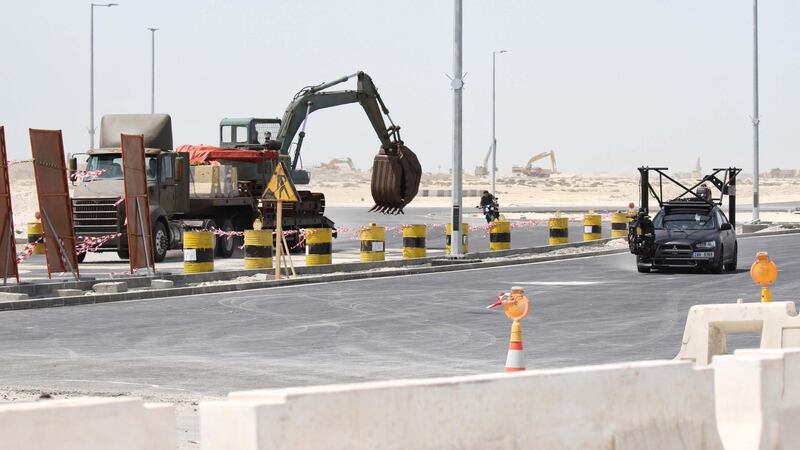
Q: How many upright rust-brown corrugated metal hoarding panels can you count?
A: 3